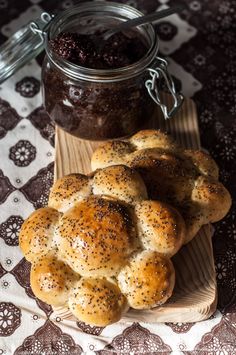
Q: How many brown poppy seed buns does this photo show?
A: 2